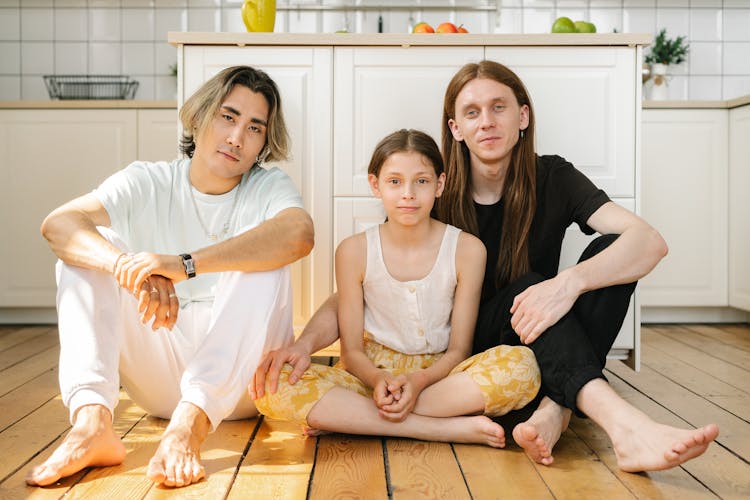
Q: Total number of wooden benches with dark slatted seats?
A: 0